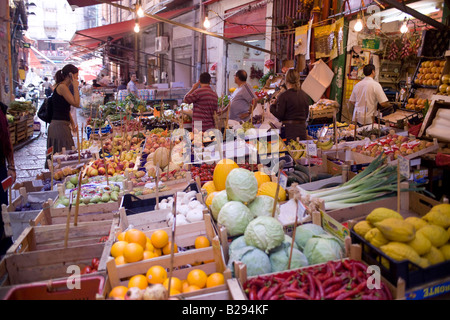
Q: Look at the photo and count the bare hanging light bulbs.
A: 5